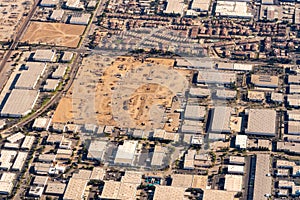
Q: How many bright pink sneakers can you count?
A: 0